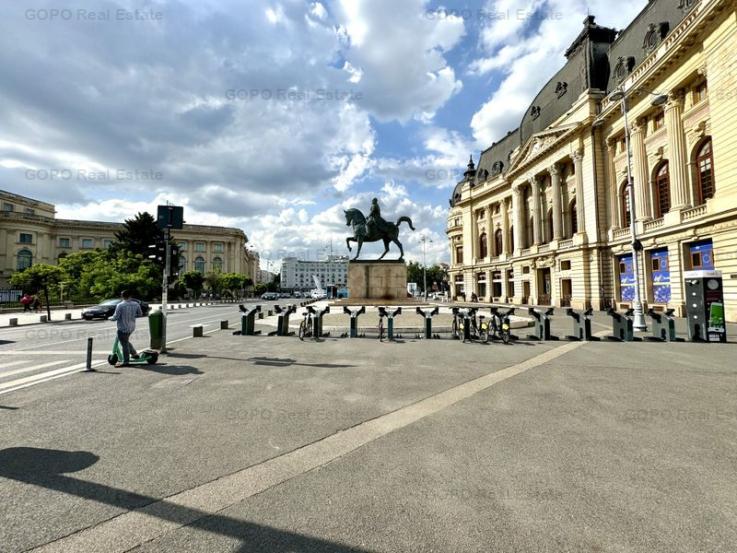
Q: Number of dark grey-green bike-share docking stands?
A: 12